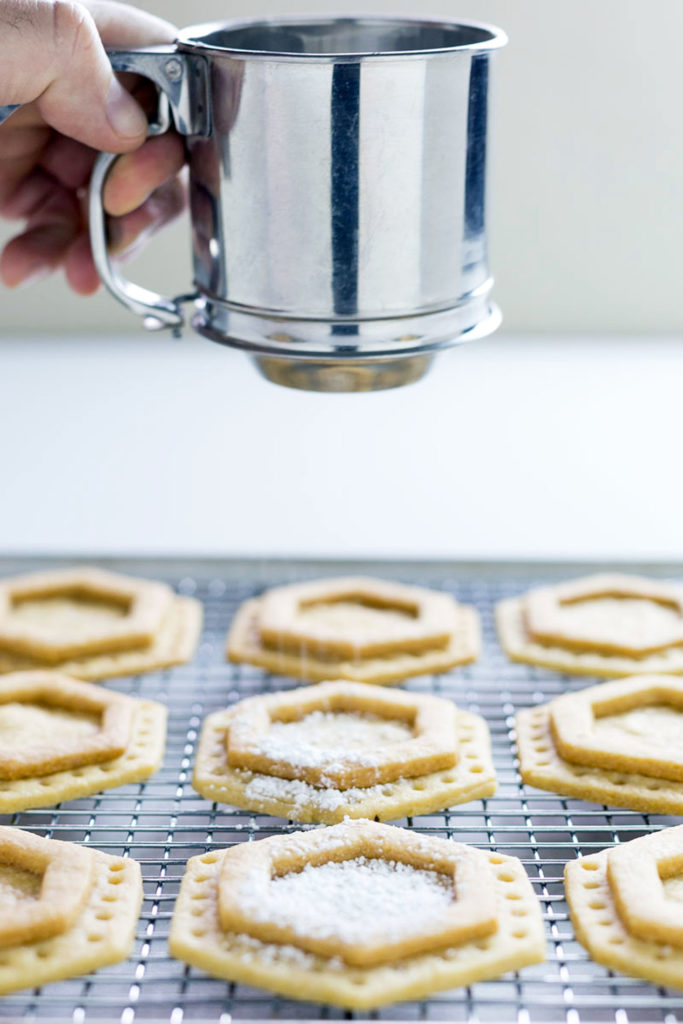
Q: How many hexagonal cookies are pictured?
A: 9